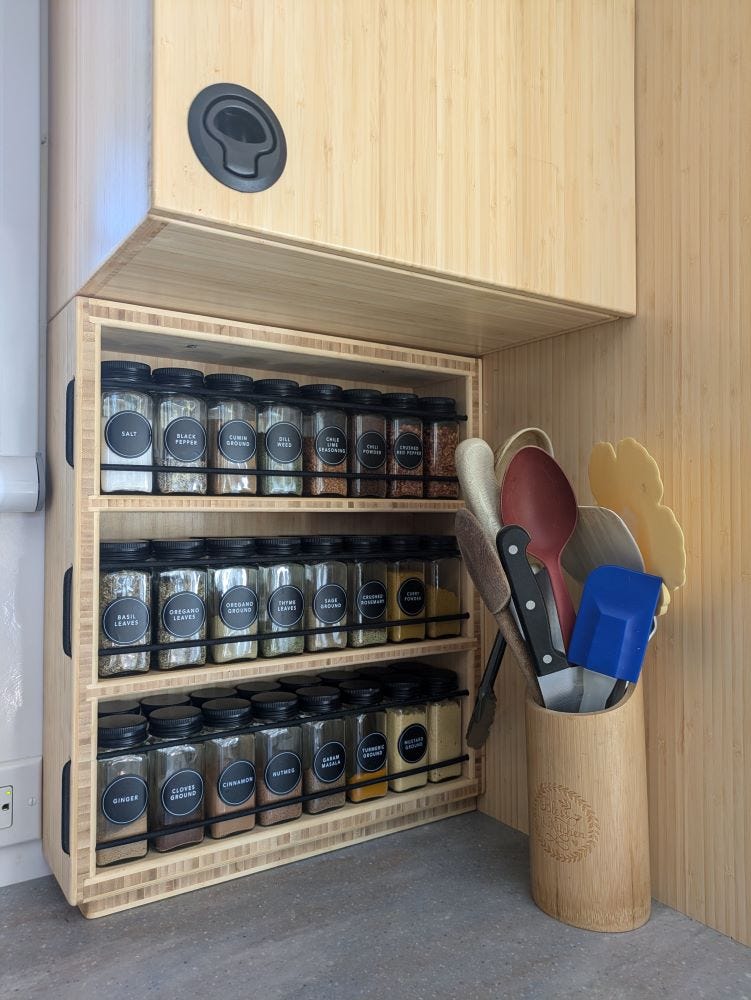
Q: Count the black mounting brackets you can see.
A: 3